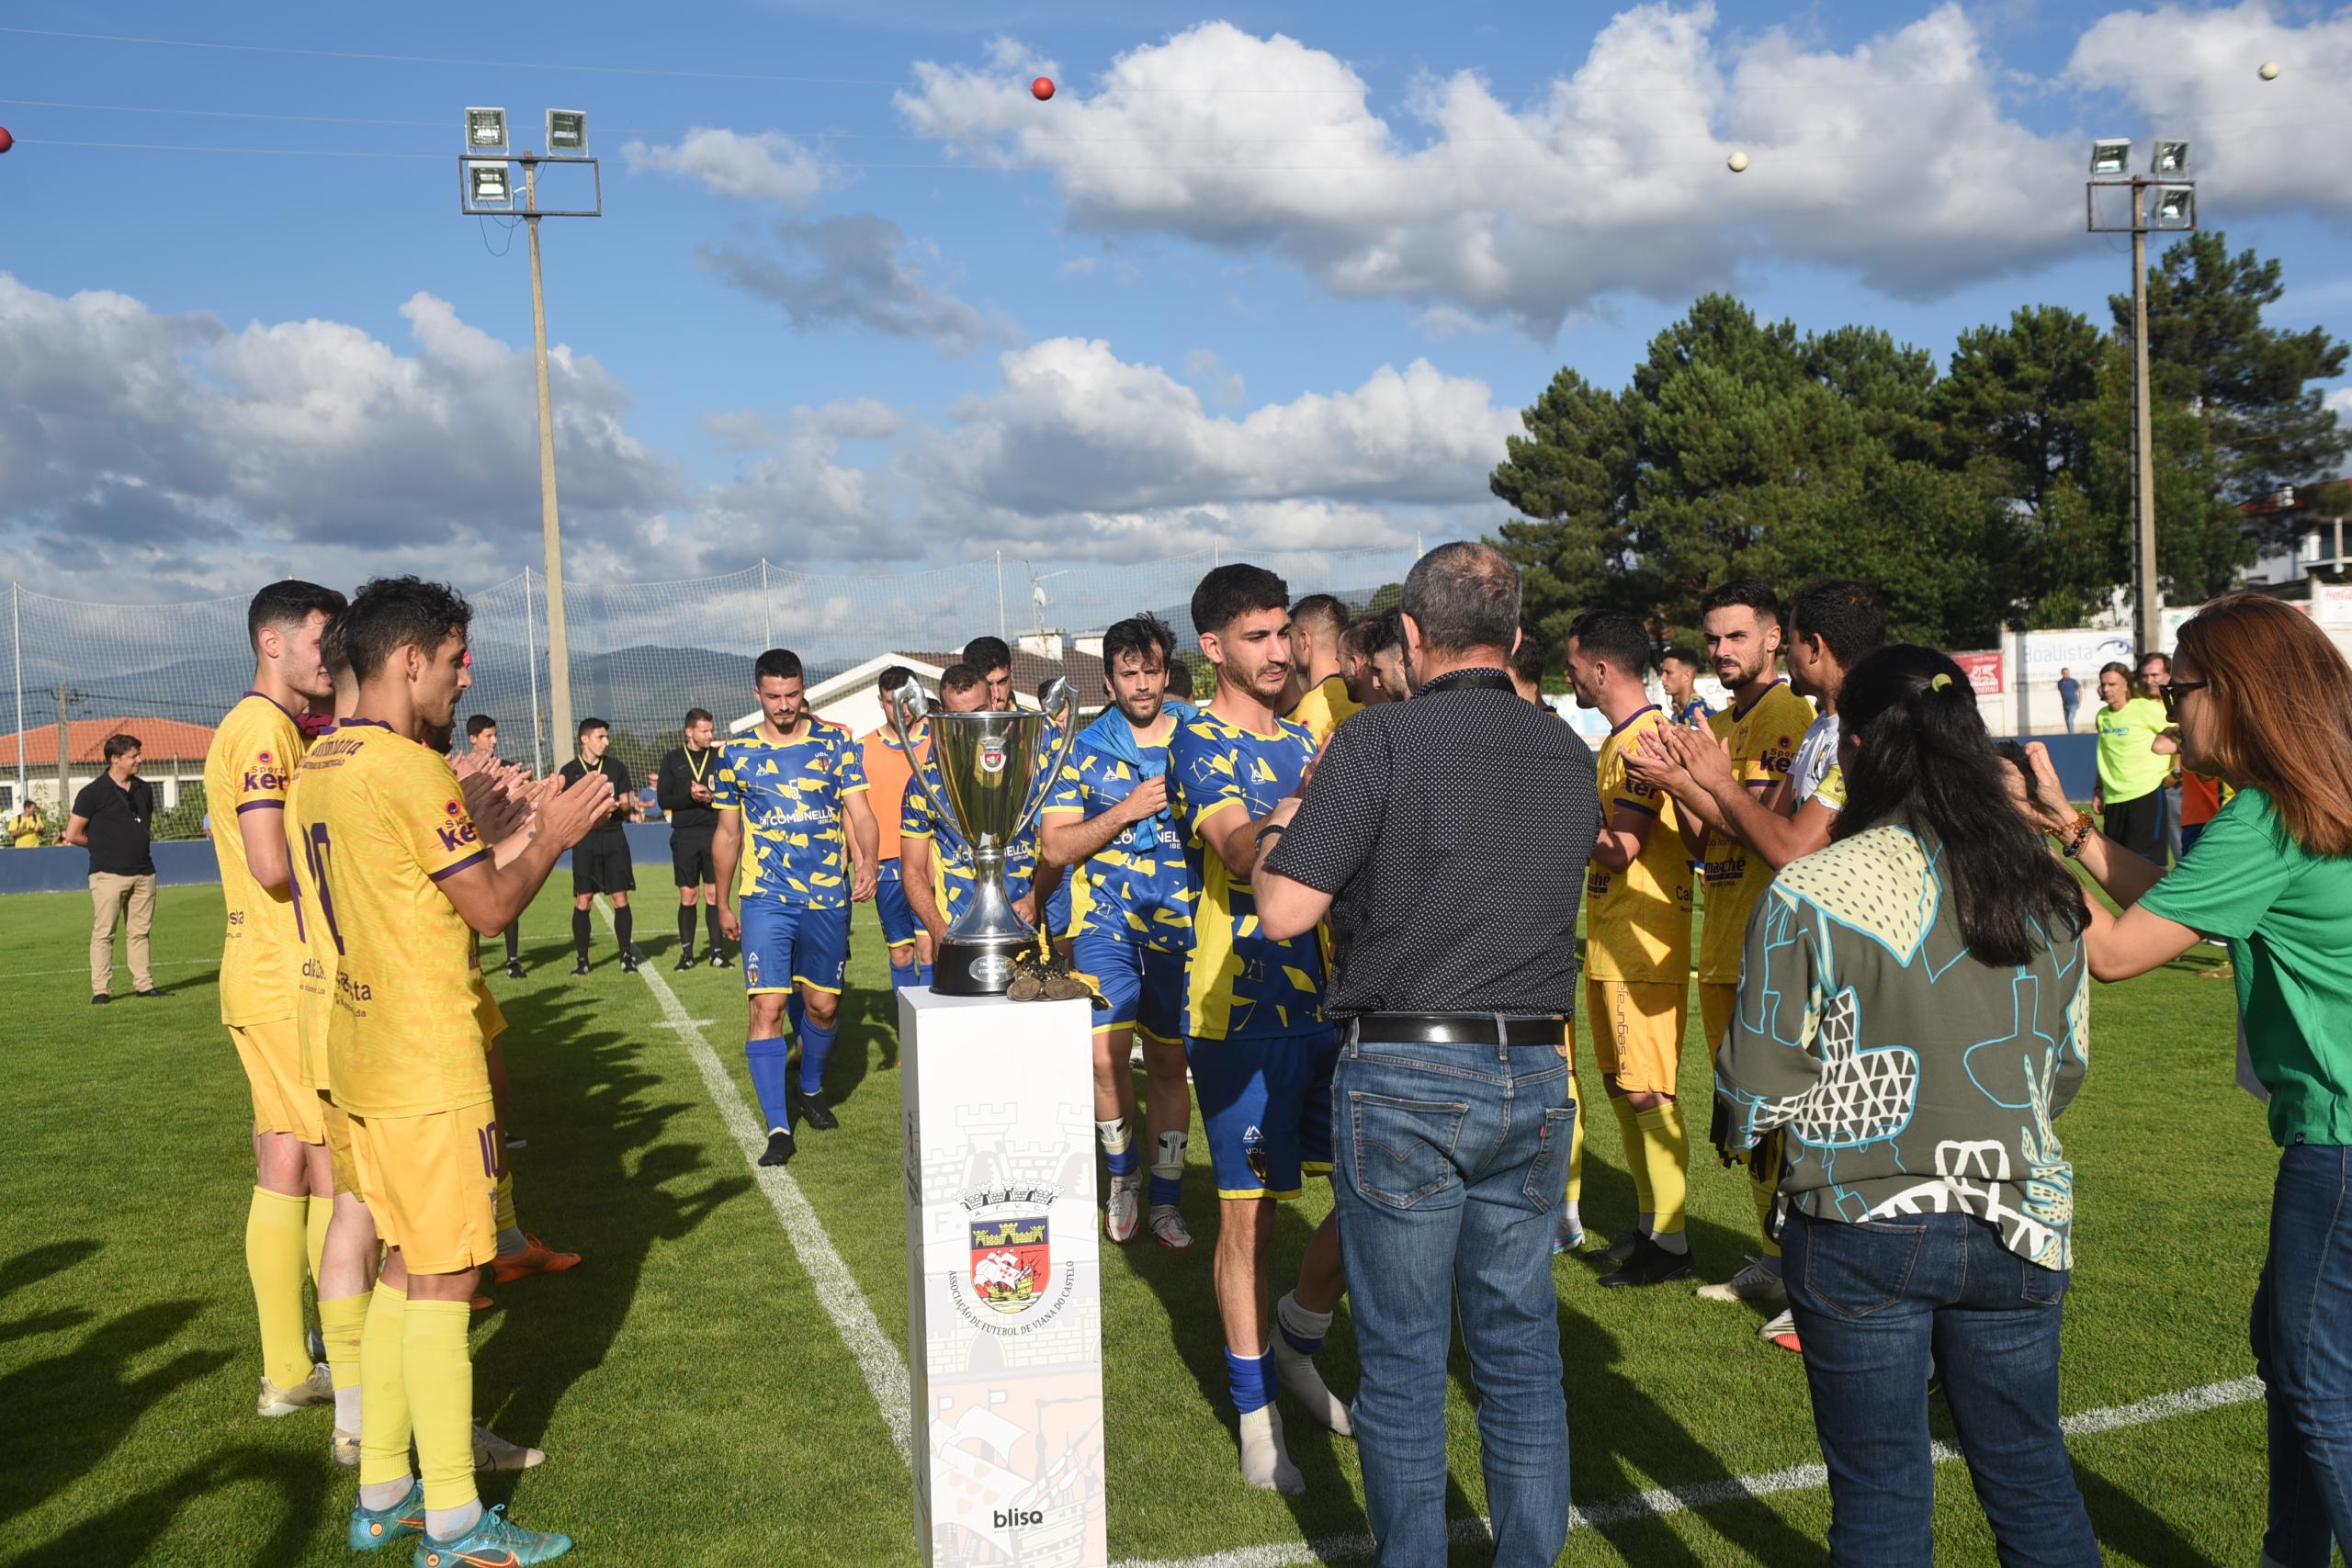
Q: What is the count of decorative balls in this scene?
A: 4